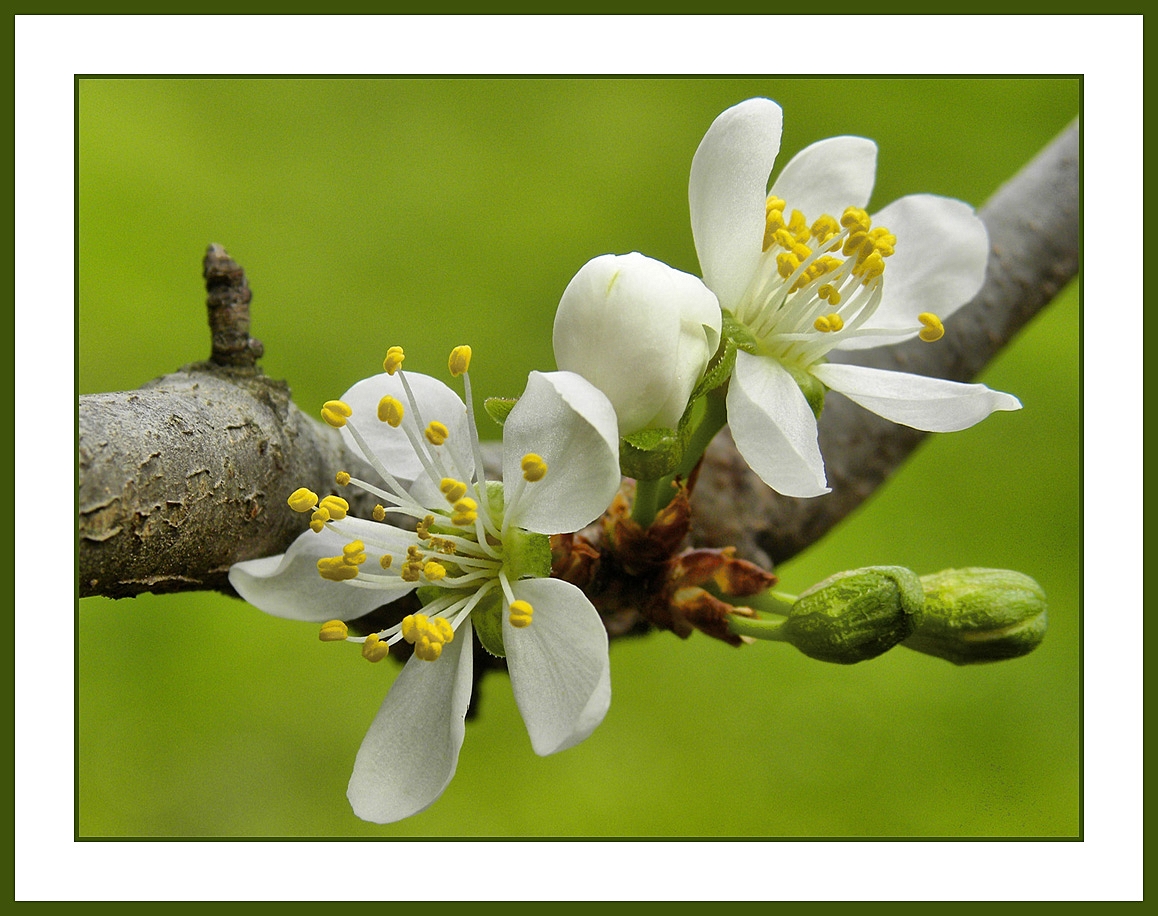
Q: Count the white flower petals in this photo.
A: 10